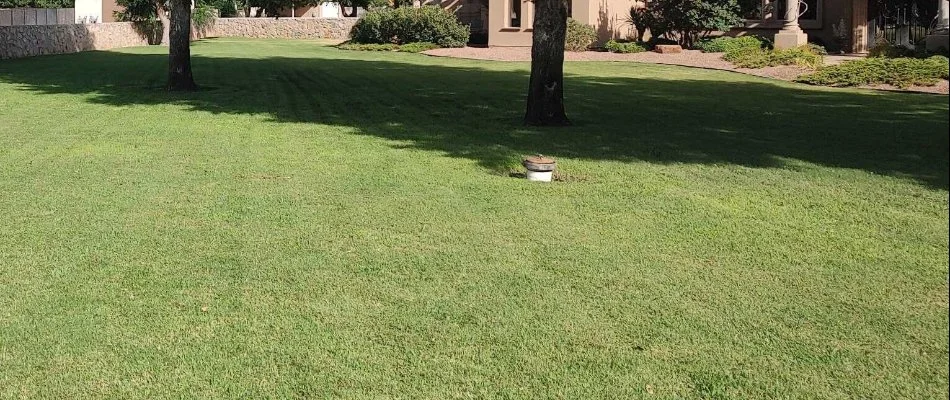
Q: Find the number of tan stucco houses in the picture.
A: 1